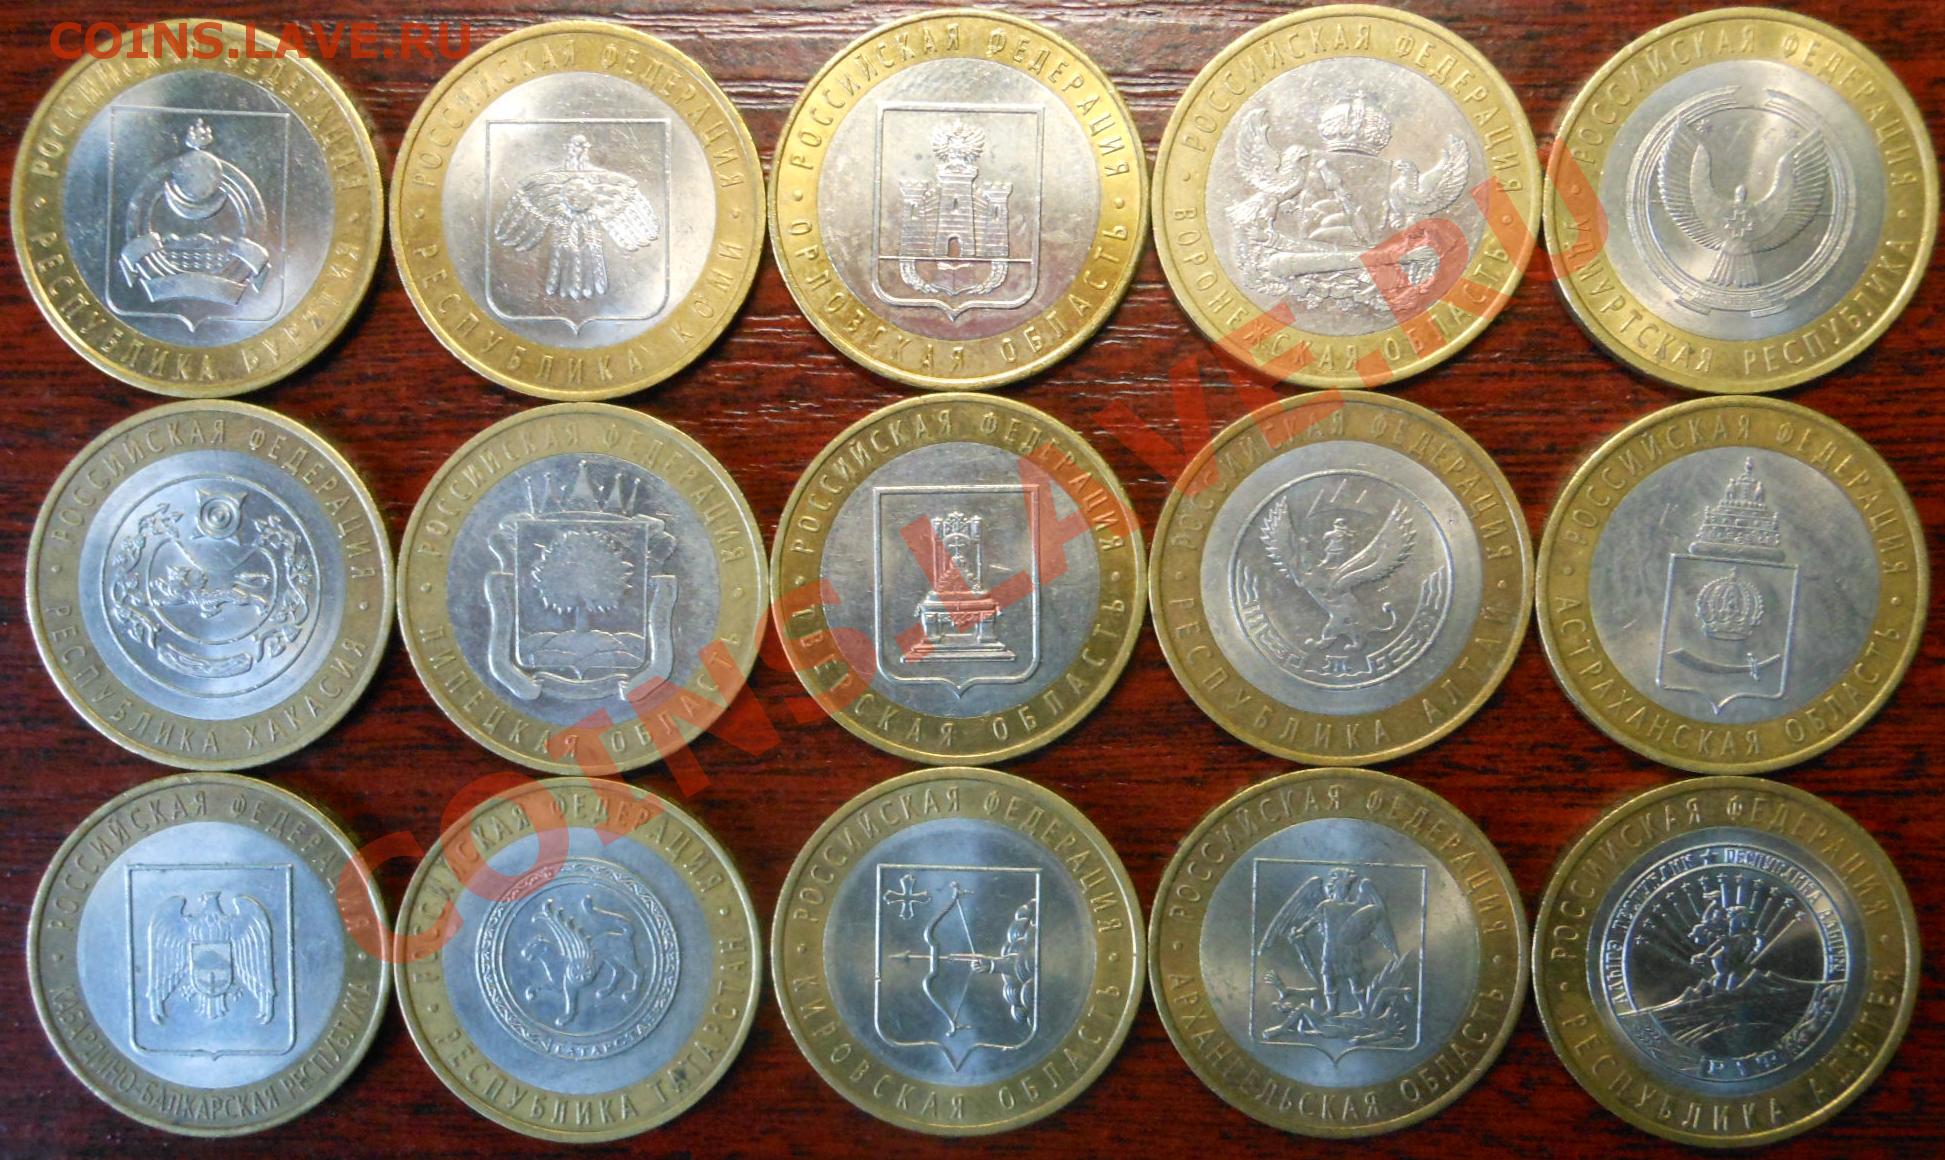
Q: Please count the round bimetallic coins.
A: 15